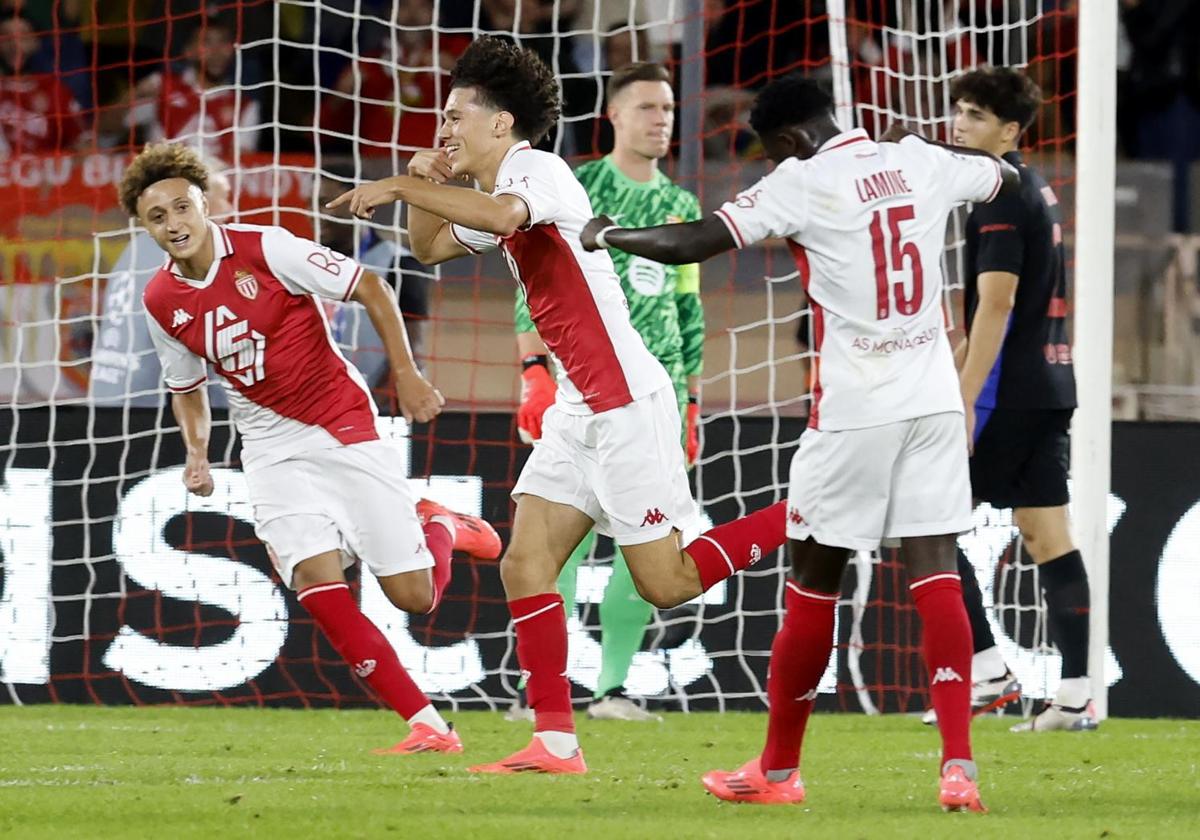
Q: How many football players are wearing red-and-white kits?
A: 3